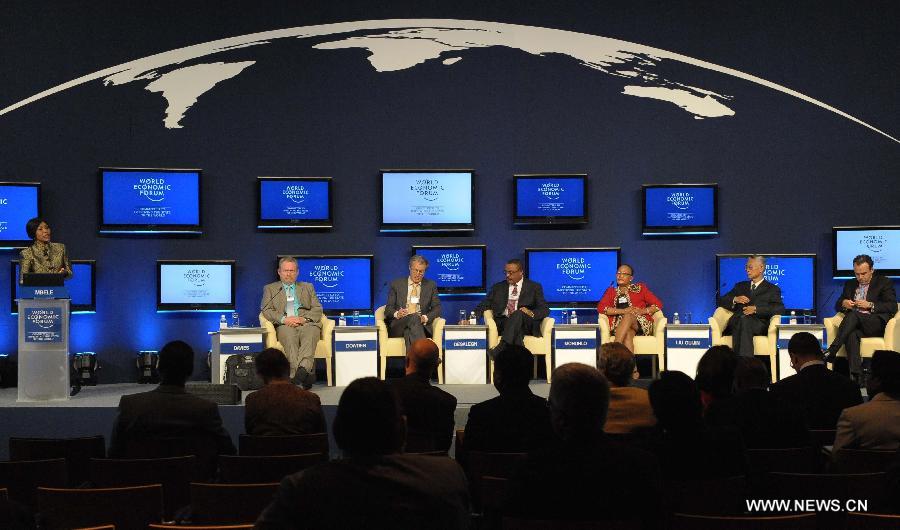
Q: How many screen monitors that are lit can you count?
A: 13